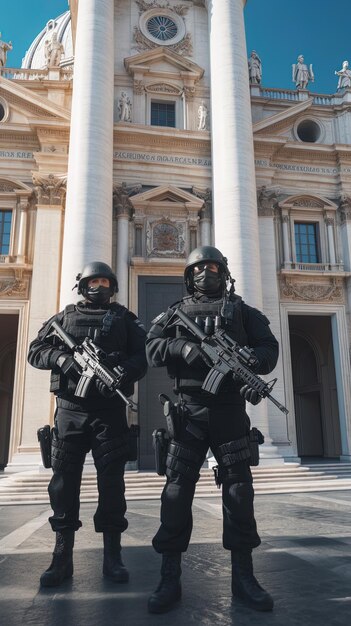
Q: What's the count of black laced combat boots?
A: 4